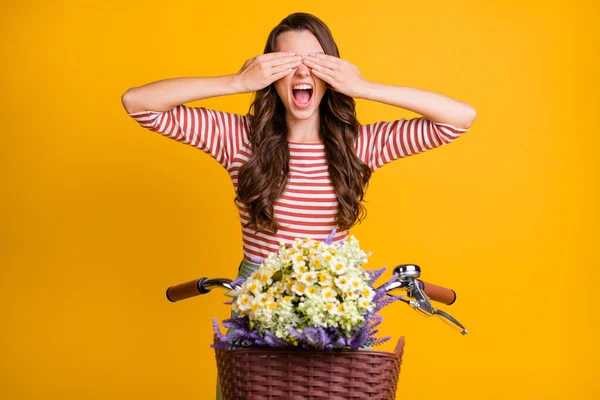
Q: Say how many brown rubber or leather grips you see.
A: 2